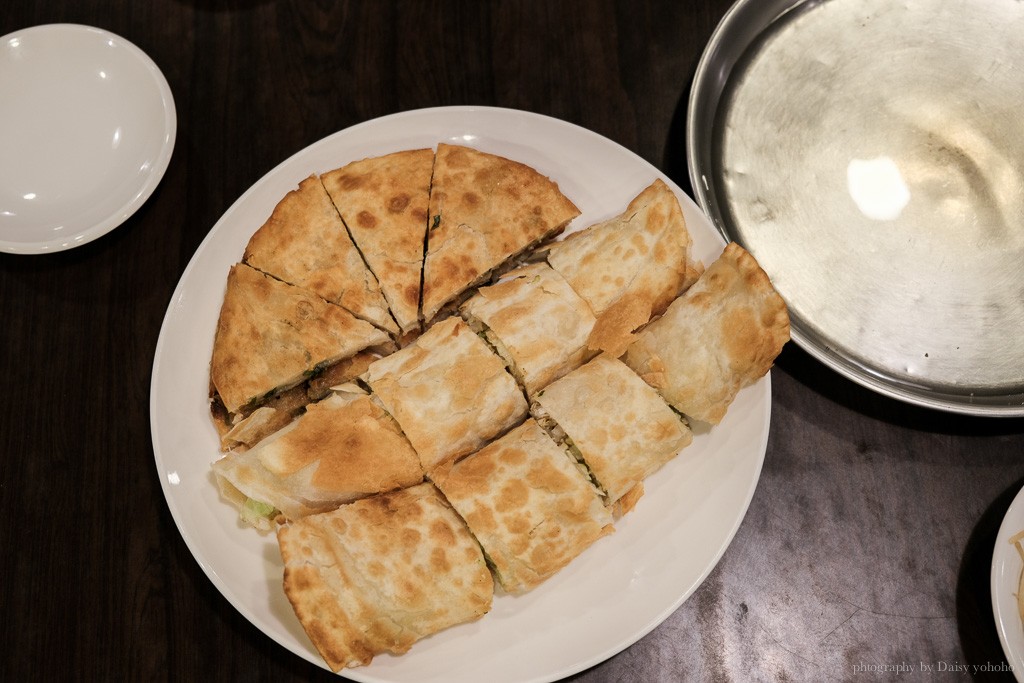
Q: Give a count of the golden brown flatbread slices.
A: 12